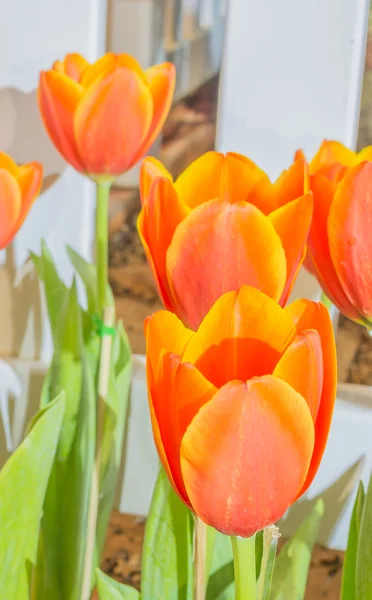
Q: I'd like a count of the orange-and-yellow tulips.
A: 5